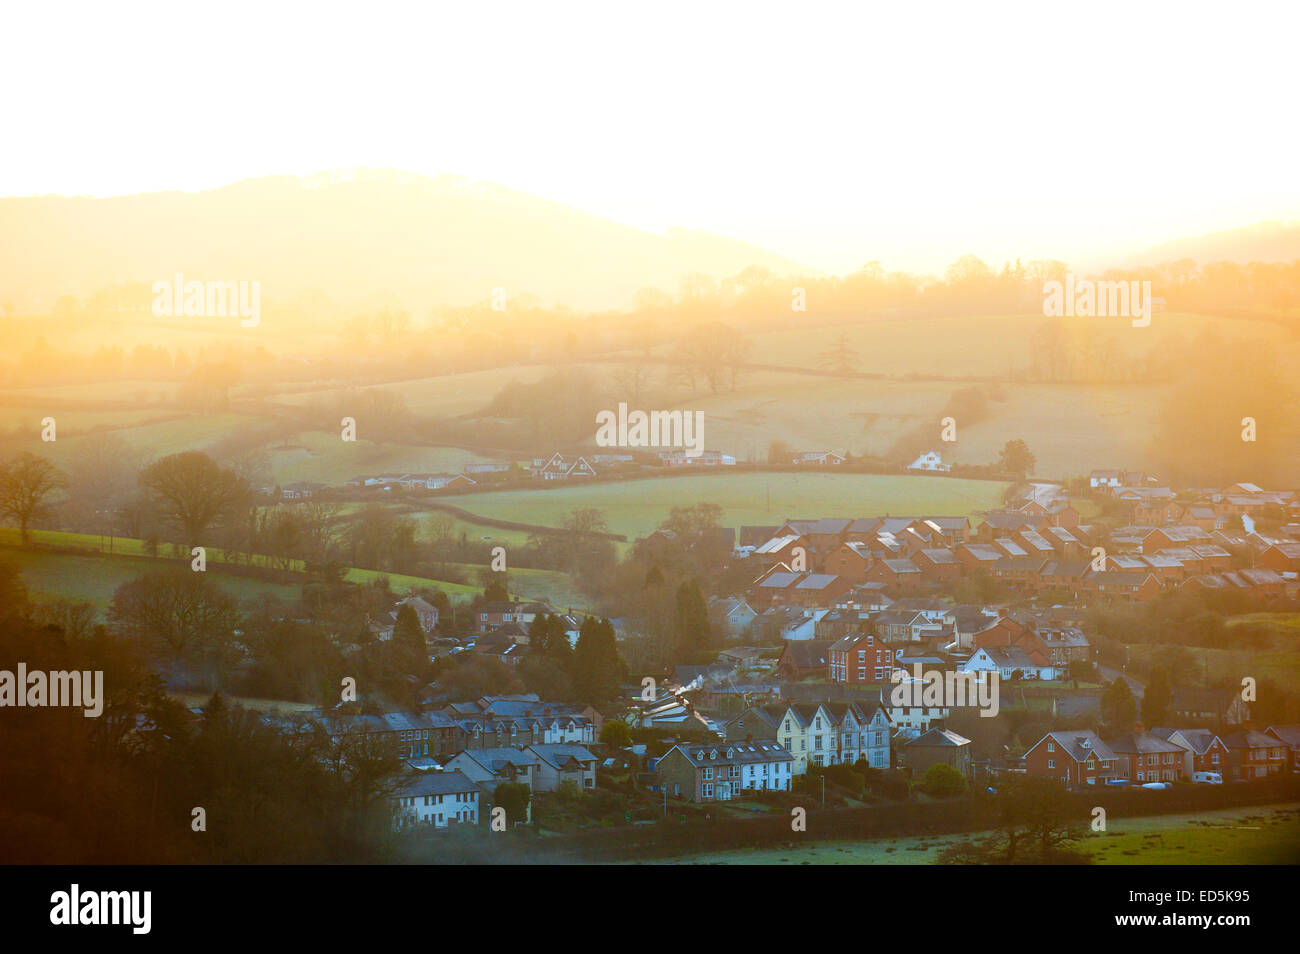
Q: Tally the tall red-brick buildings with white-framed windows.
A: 1